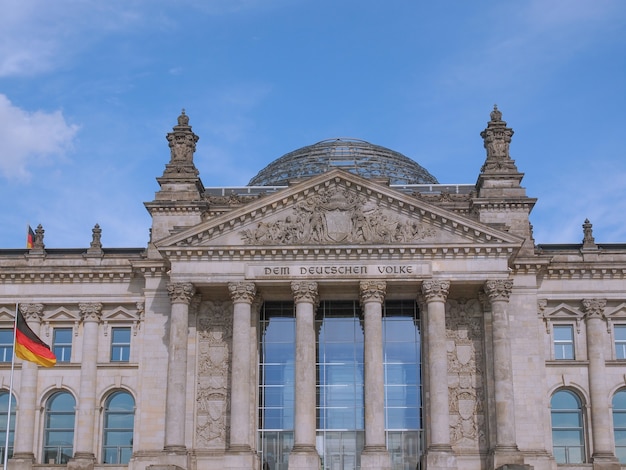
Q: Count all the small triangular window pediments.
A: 5